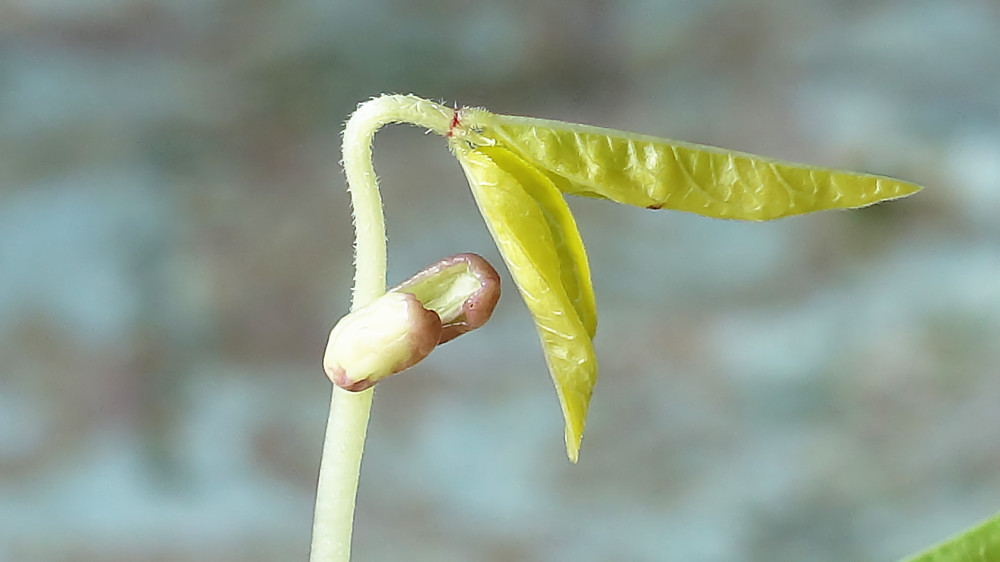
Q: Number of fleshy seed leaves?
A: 2